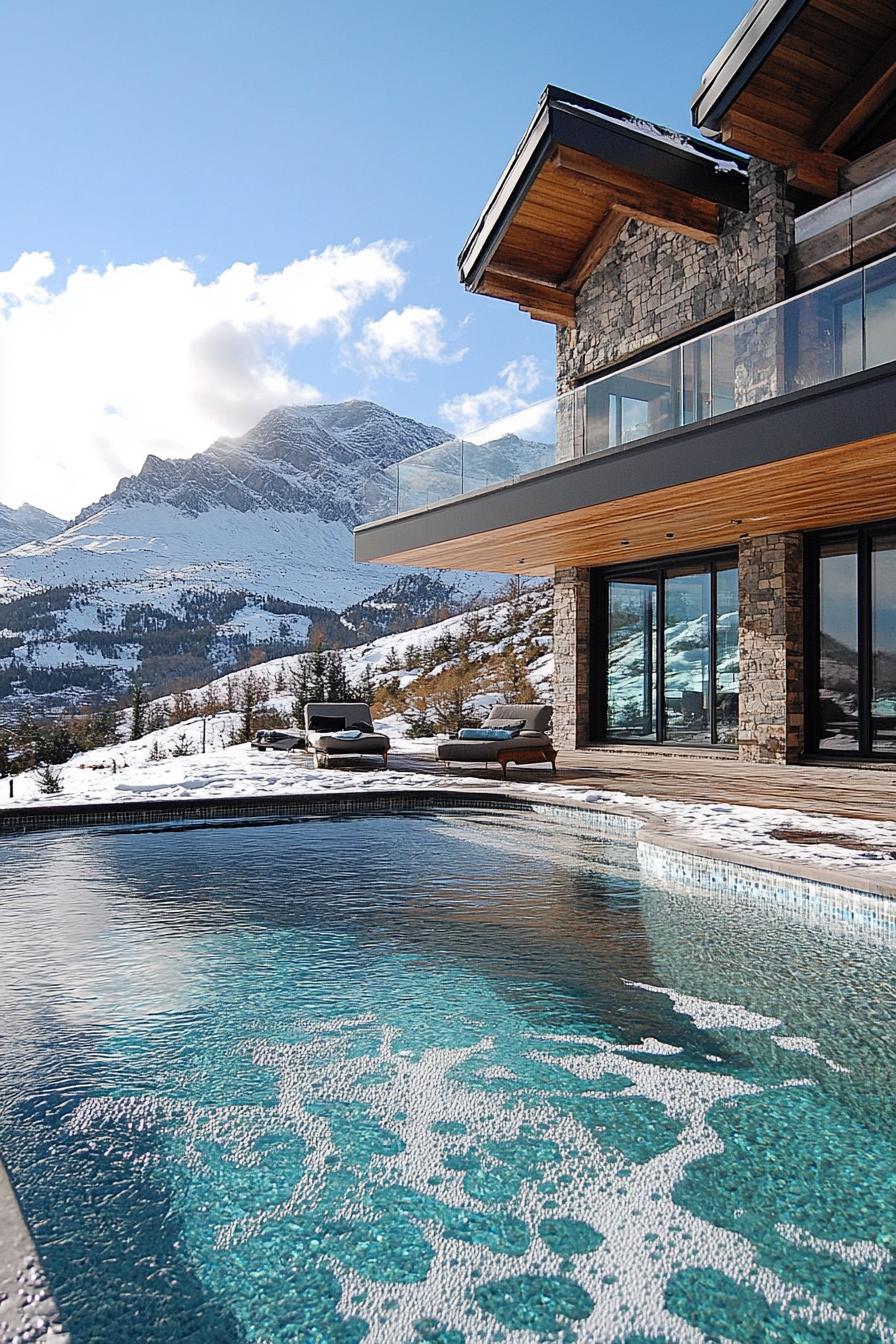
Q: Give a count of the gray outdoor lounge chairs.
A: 2